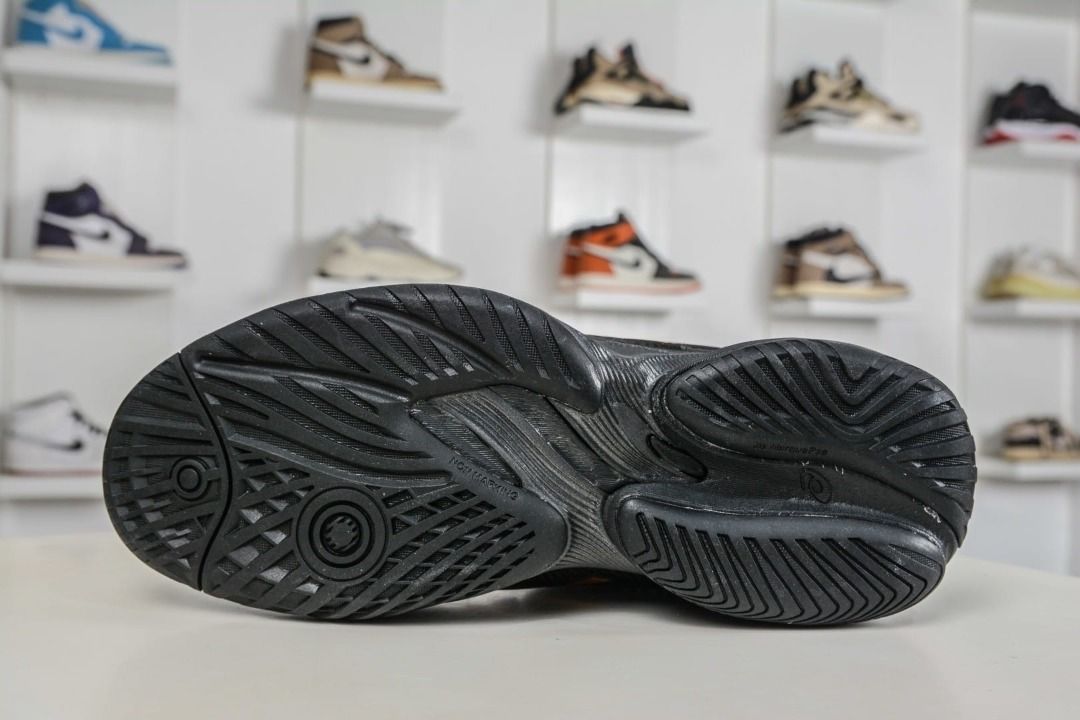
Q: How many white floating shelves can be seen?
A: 12